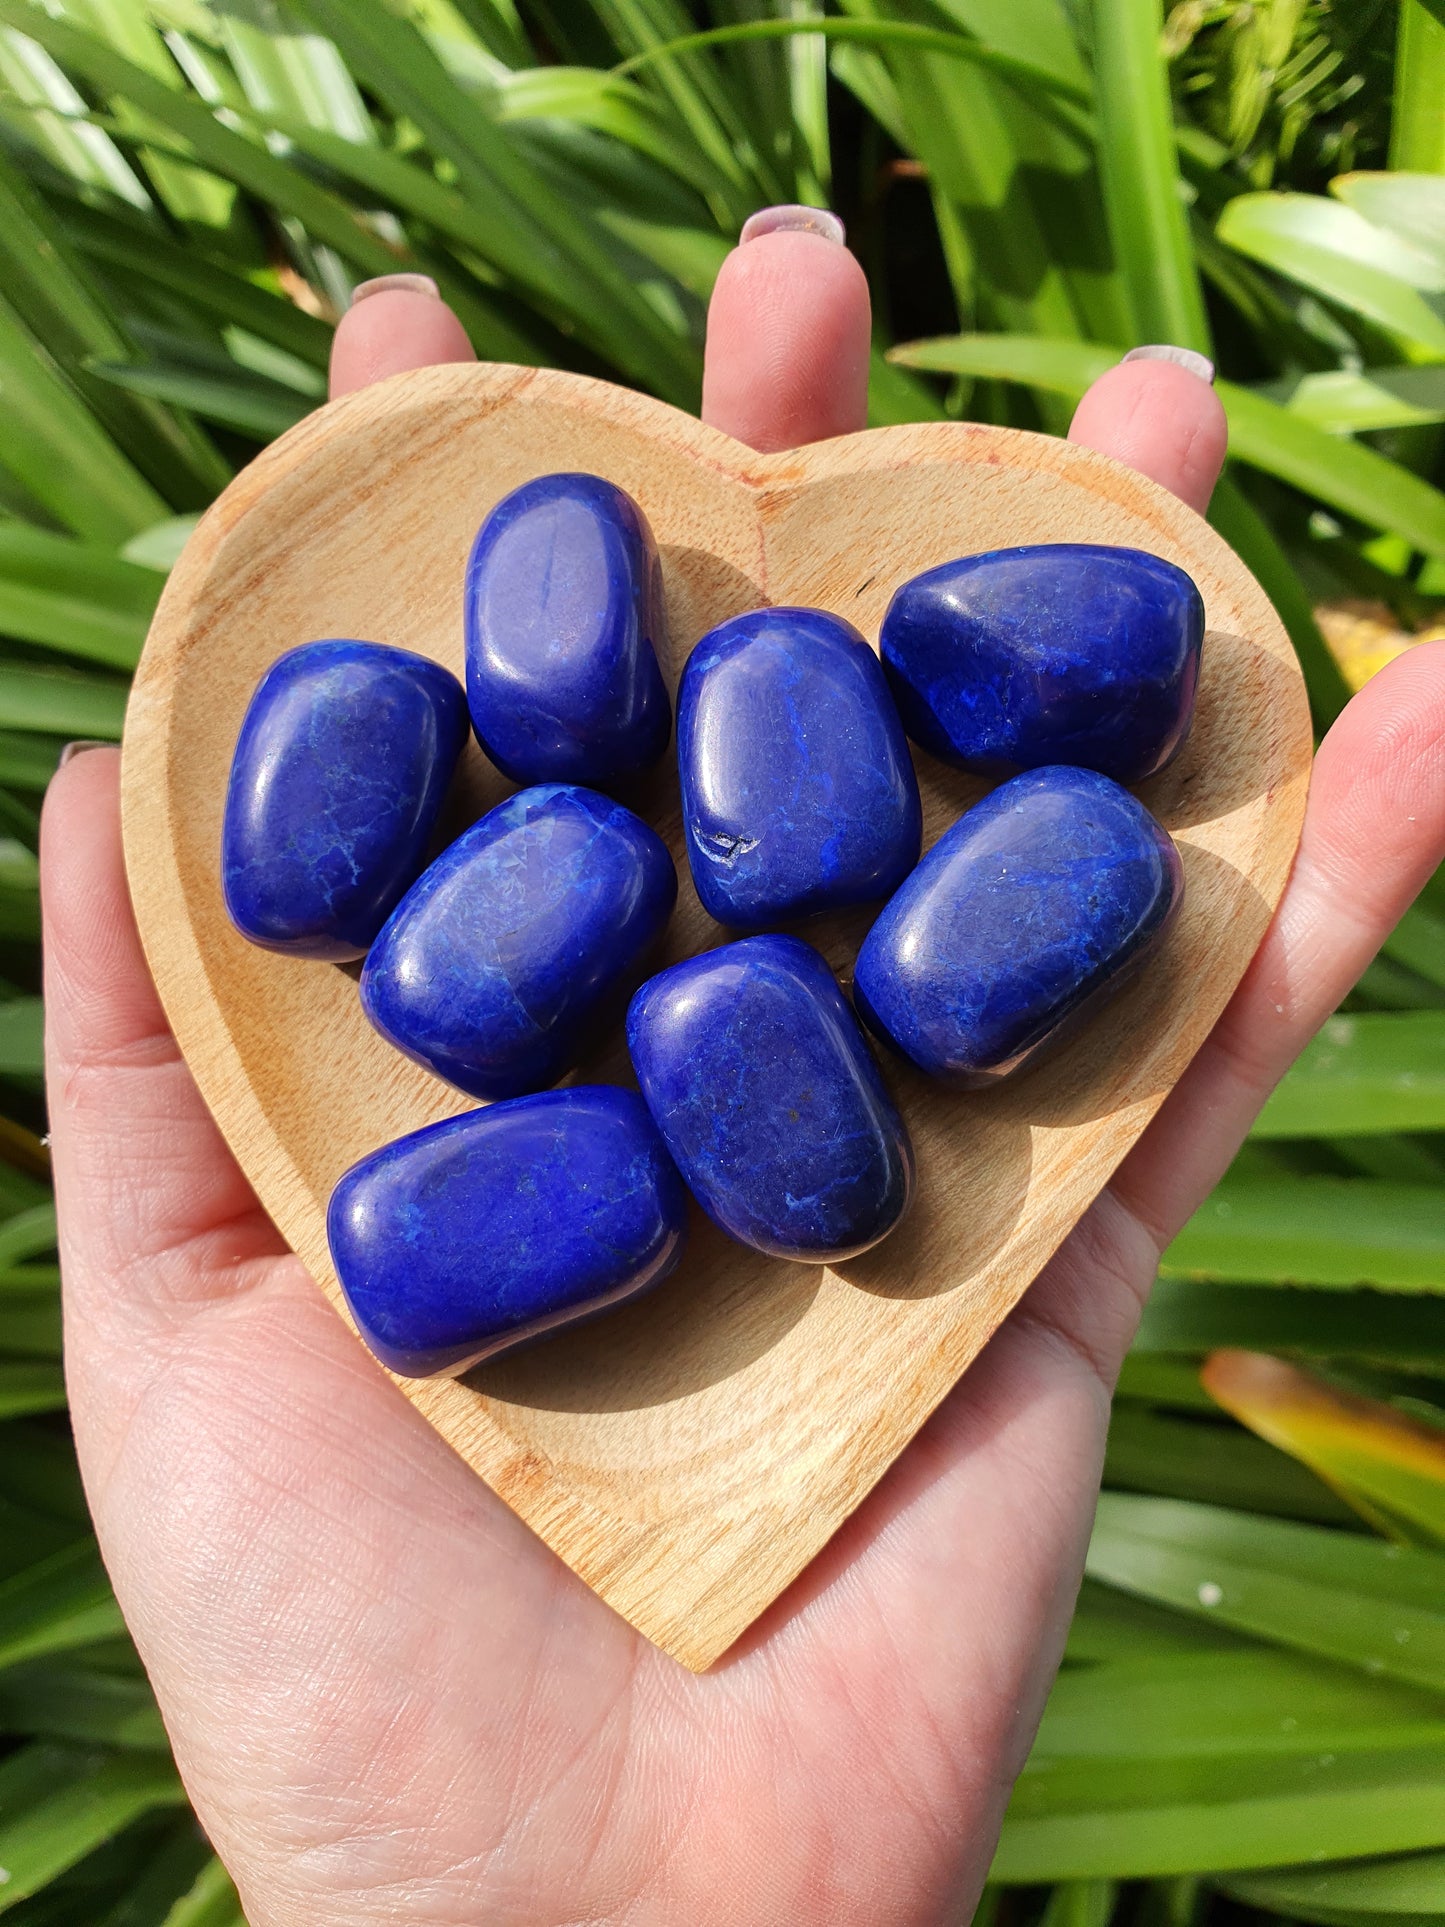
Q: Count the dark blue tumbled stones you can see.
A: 8